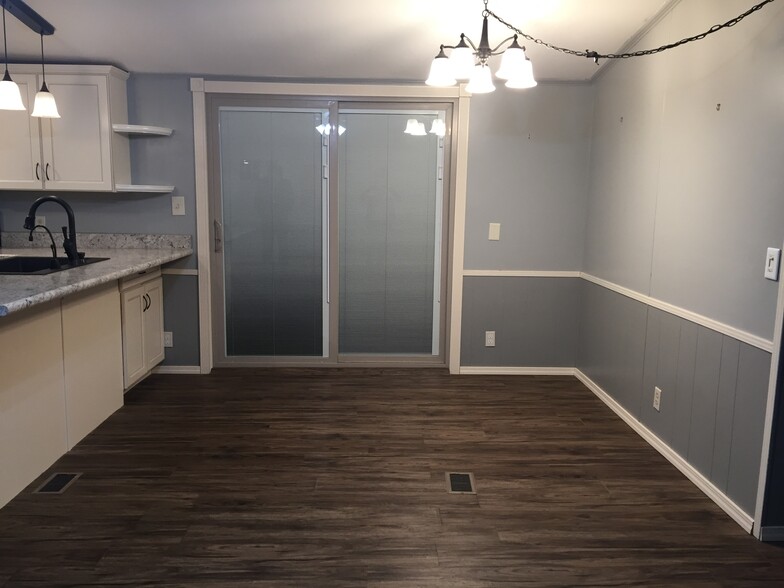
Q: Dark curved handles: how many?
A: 4